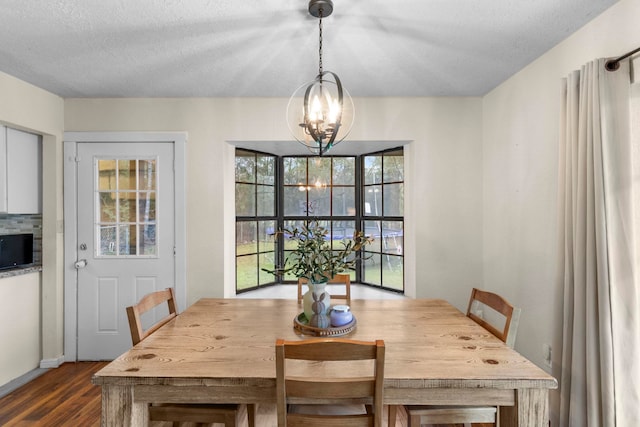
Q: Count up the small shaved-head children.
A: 0